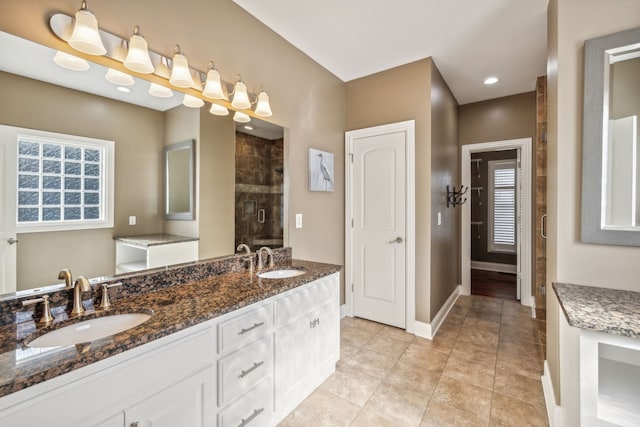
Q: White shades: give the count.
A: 6